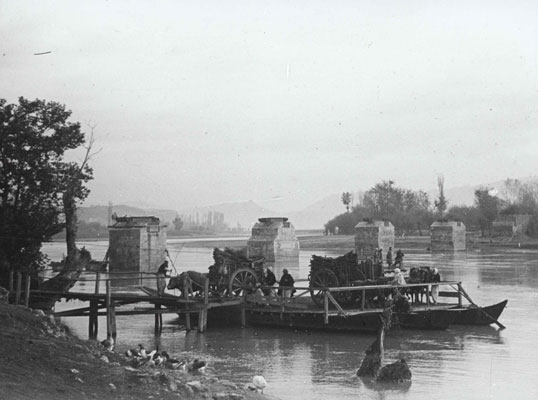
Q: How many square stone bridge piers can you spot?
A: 4